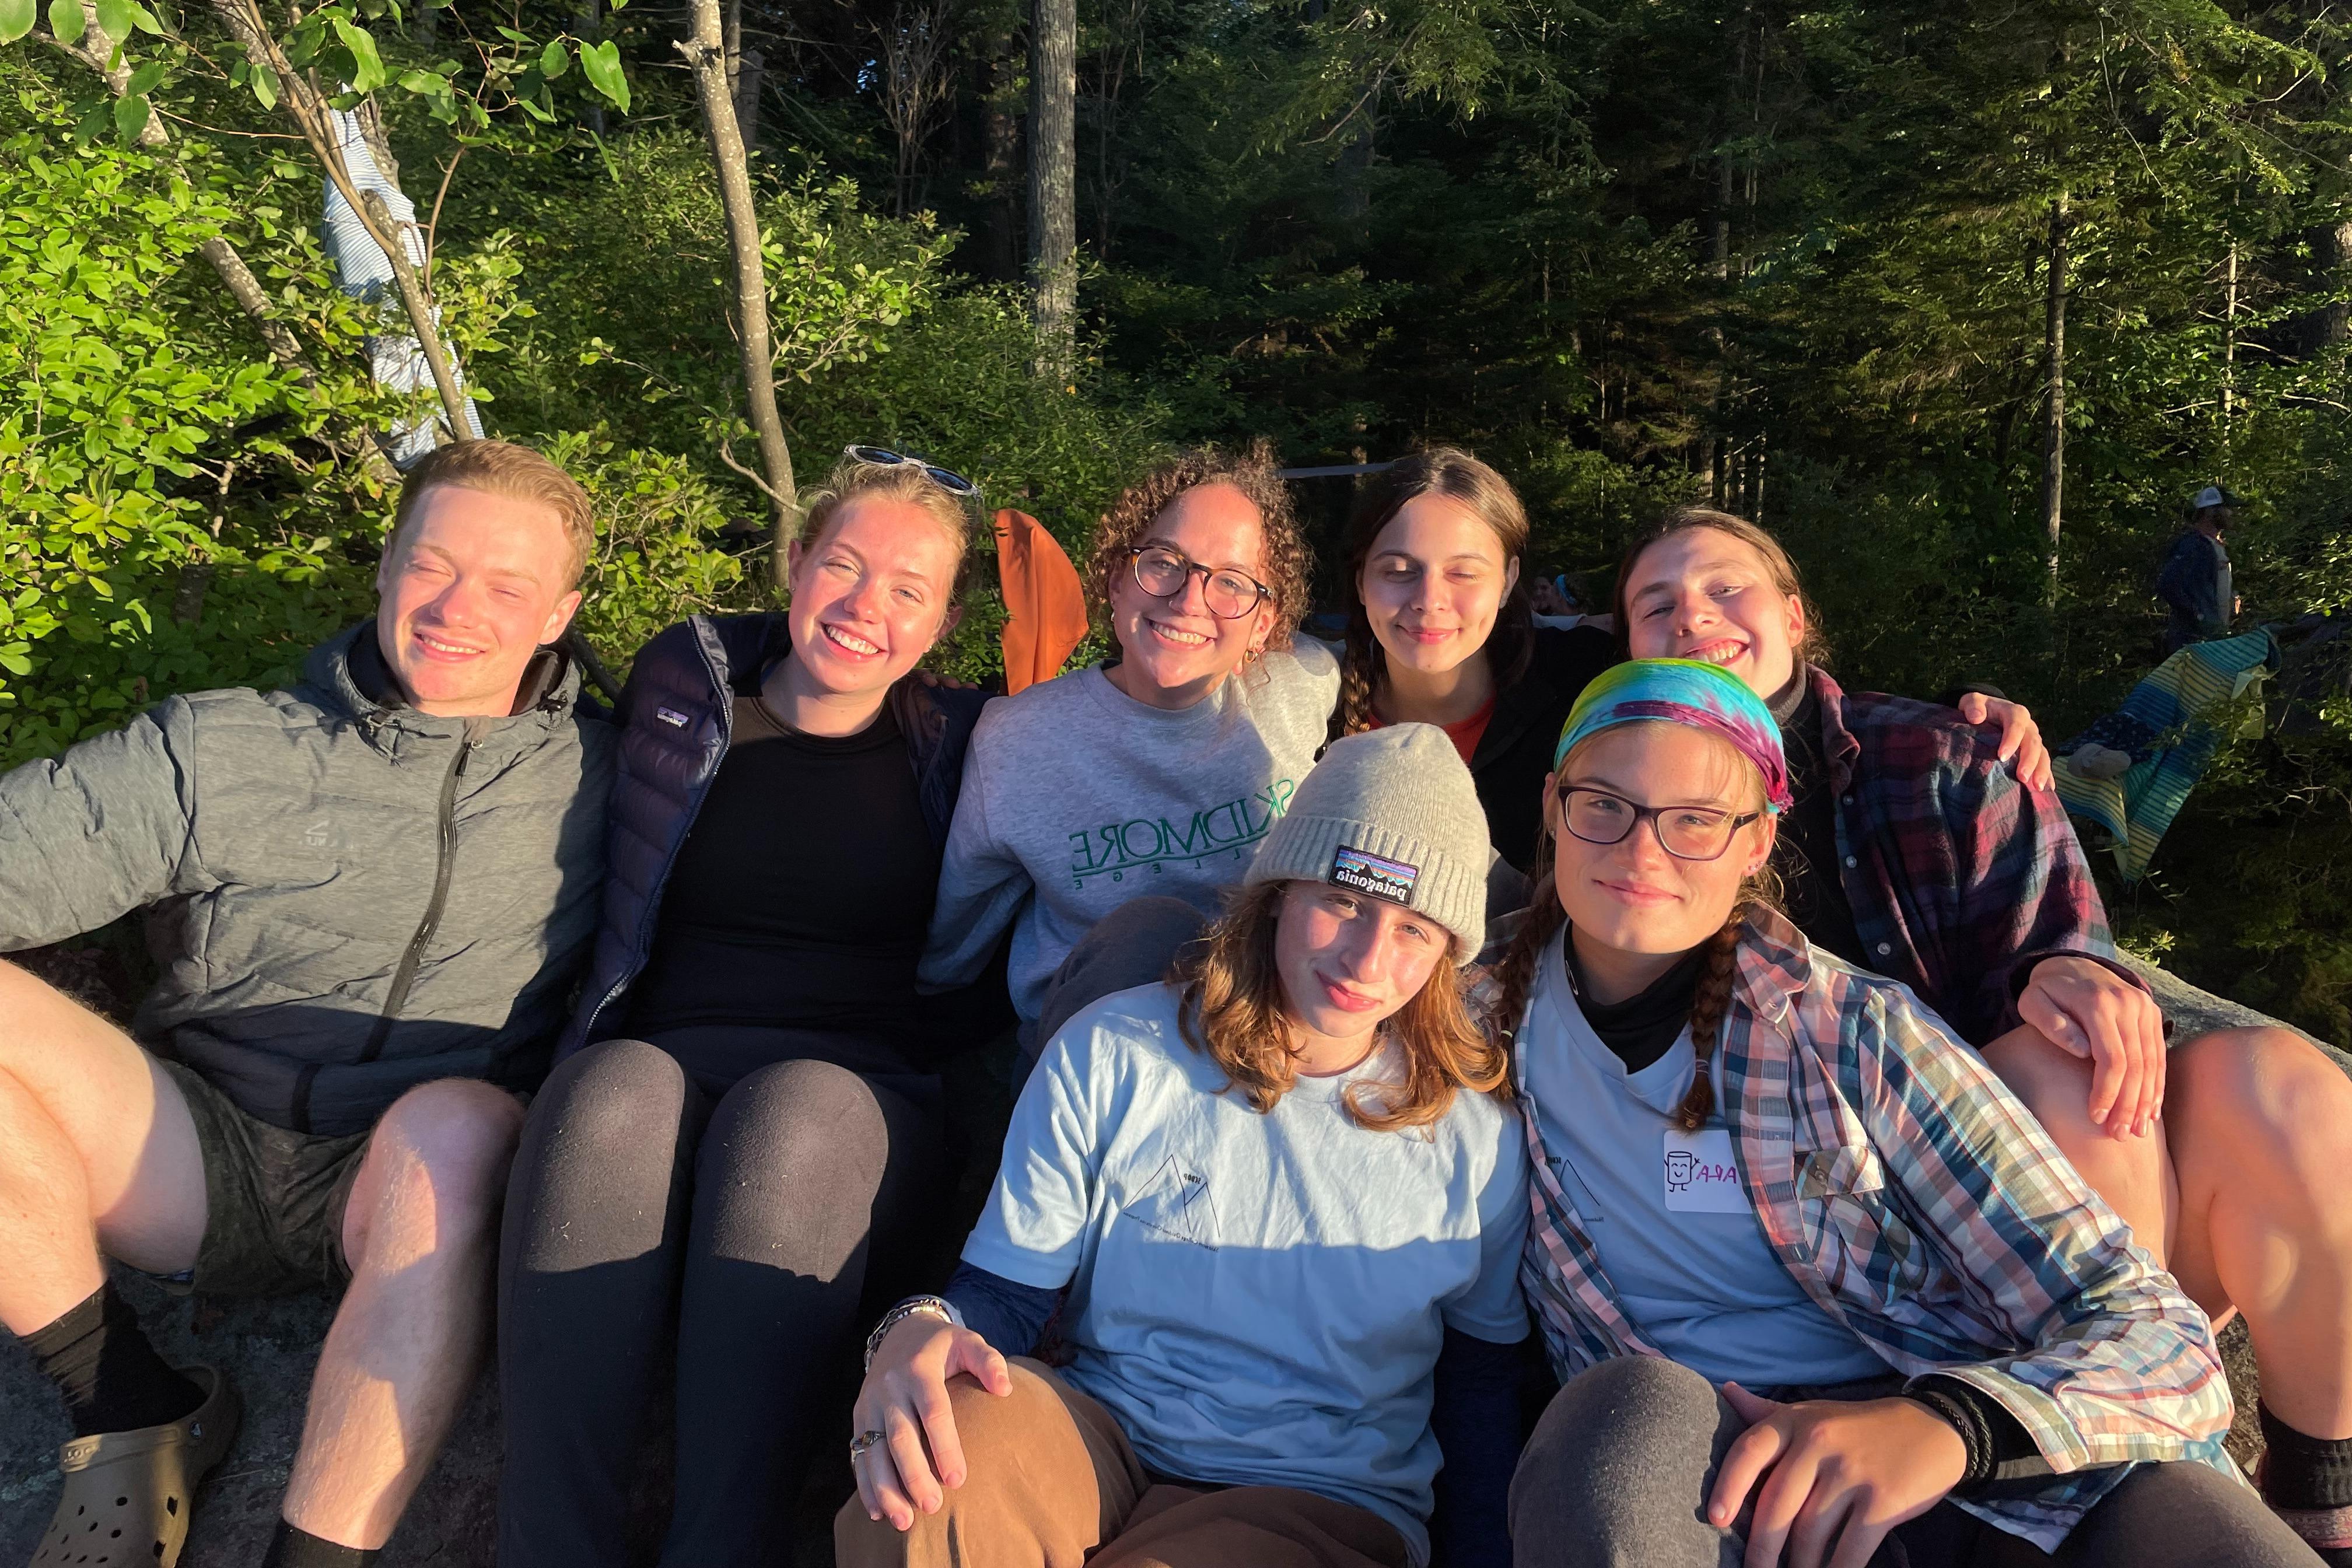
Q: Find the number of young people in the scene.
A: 7